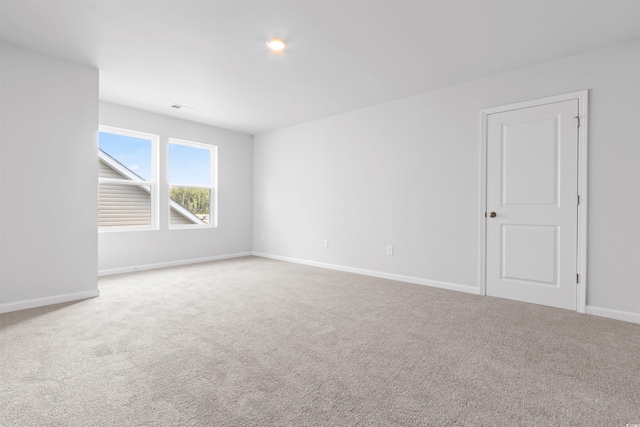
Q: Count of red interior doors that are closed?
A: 0